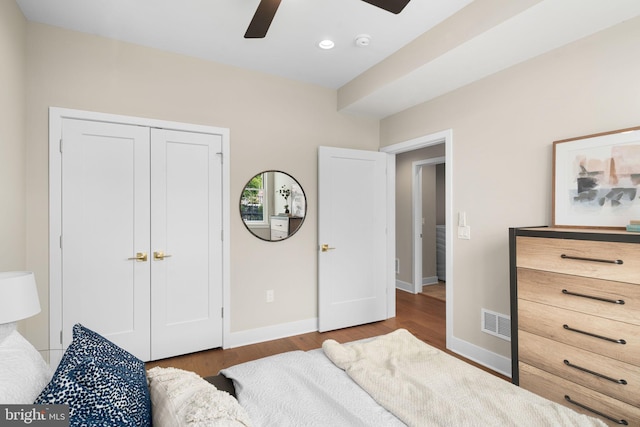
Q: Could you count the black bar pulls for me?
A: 5